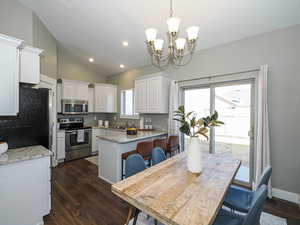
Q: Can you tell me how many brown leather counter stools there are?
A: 3